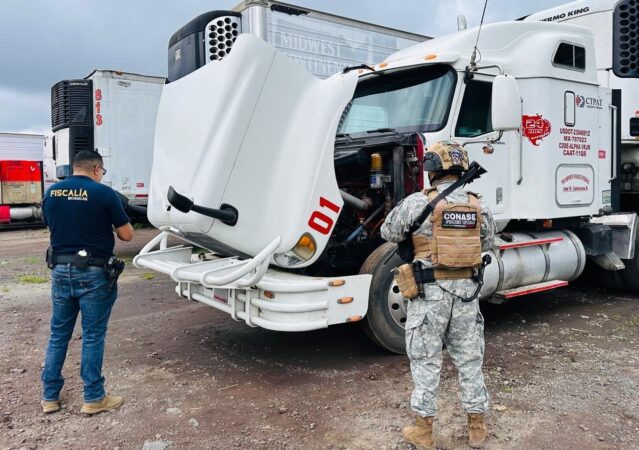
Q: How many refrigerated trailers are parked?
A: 3